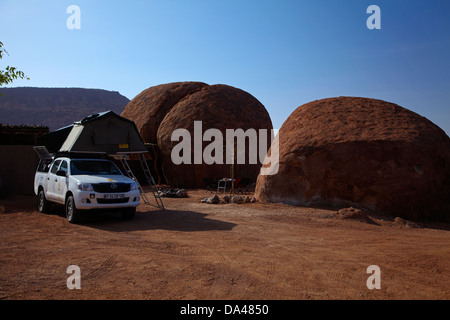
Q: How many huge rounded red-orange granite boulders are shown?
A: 3